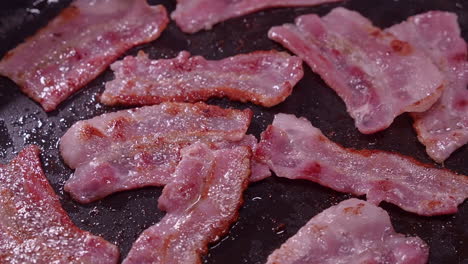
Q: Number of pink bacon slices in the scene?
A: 10